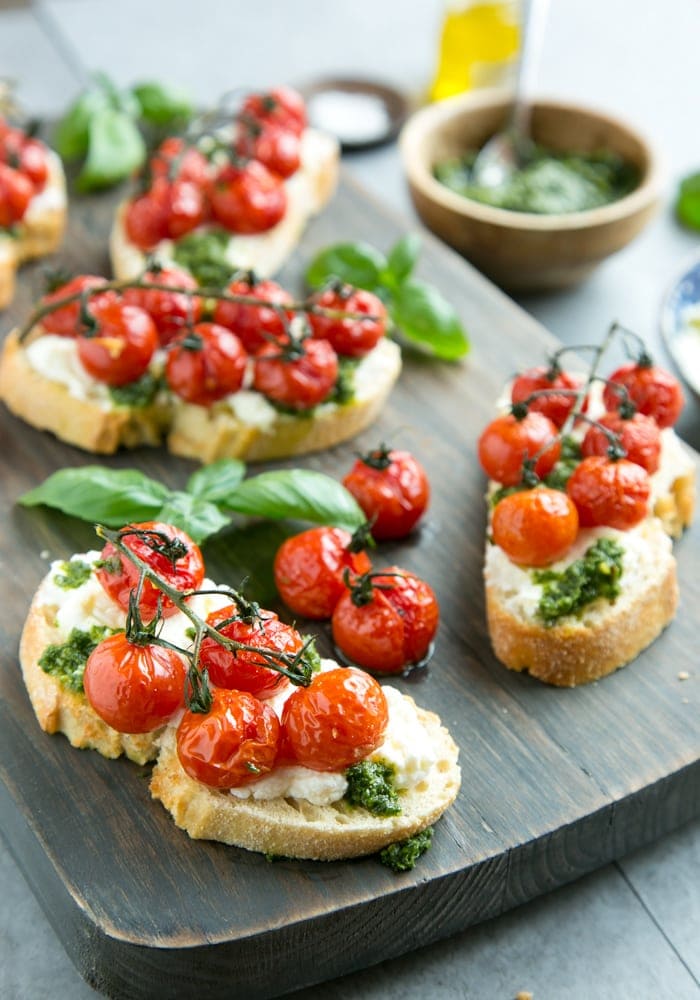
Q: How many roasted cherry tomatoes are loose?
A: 3